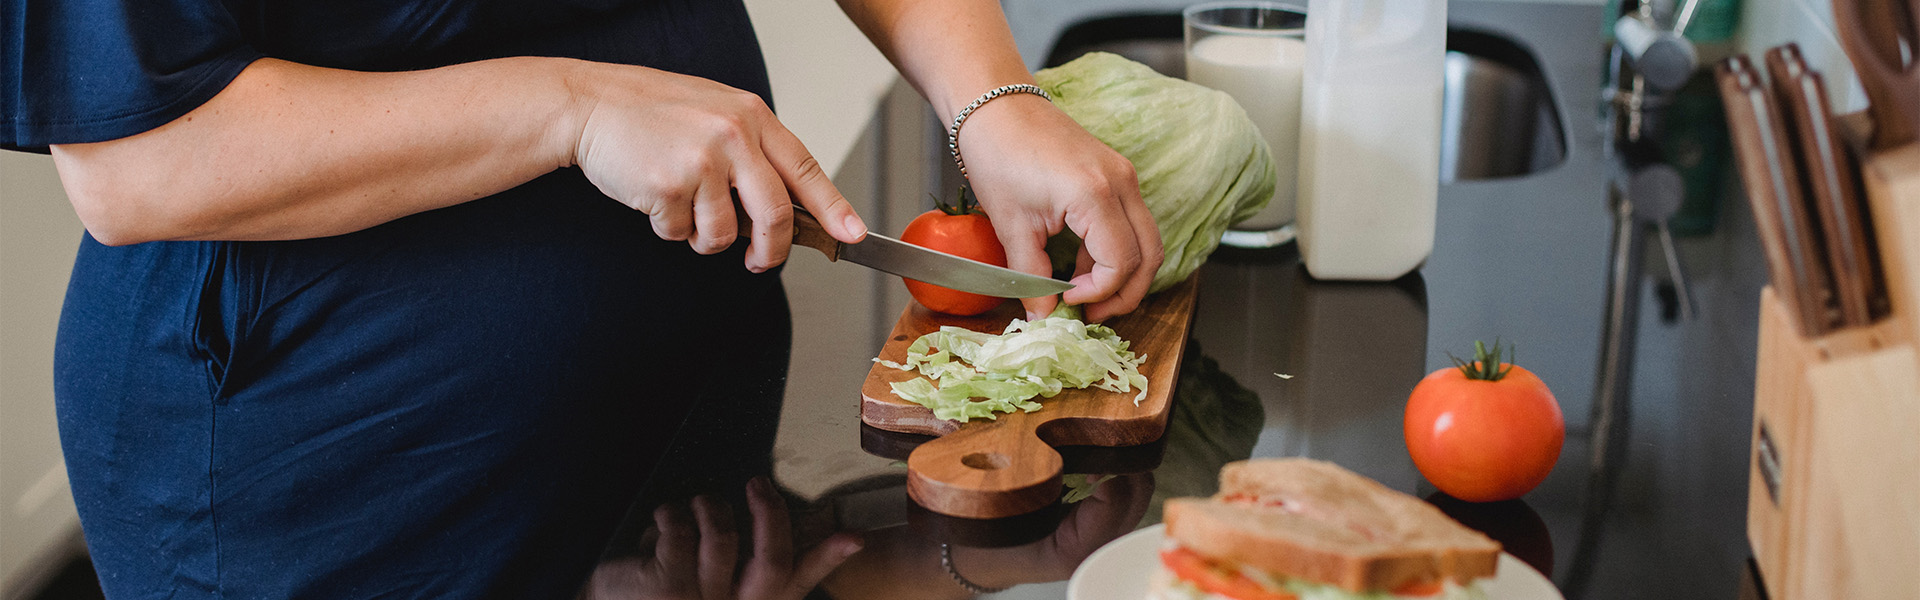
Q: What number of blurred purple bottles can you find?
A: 0